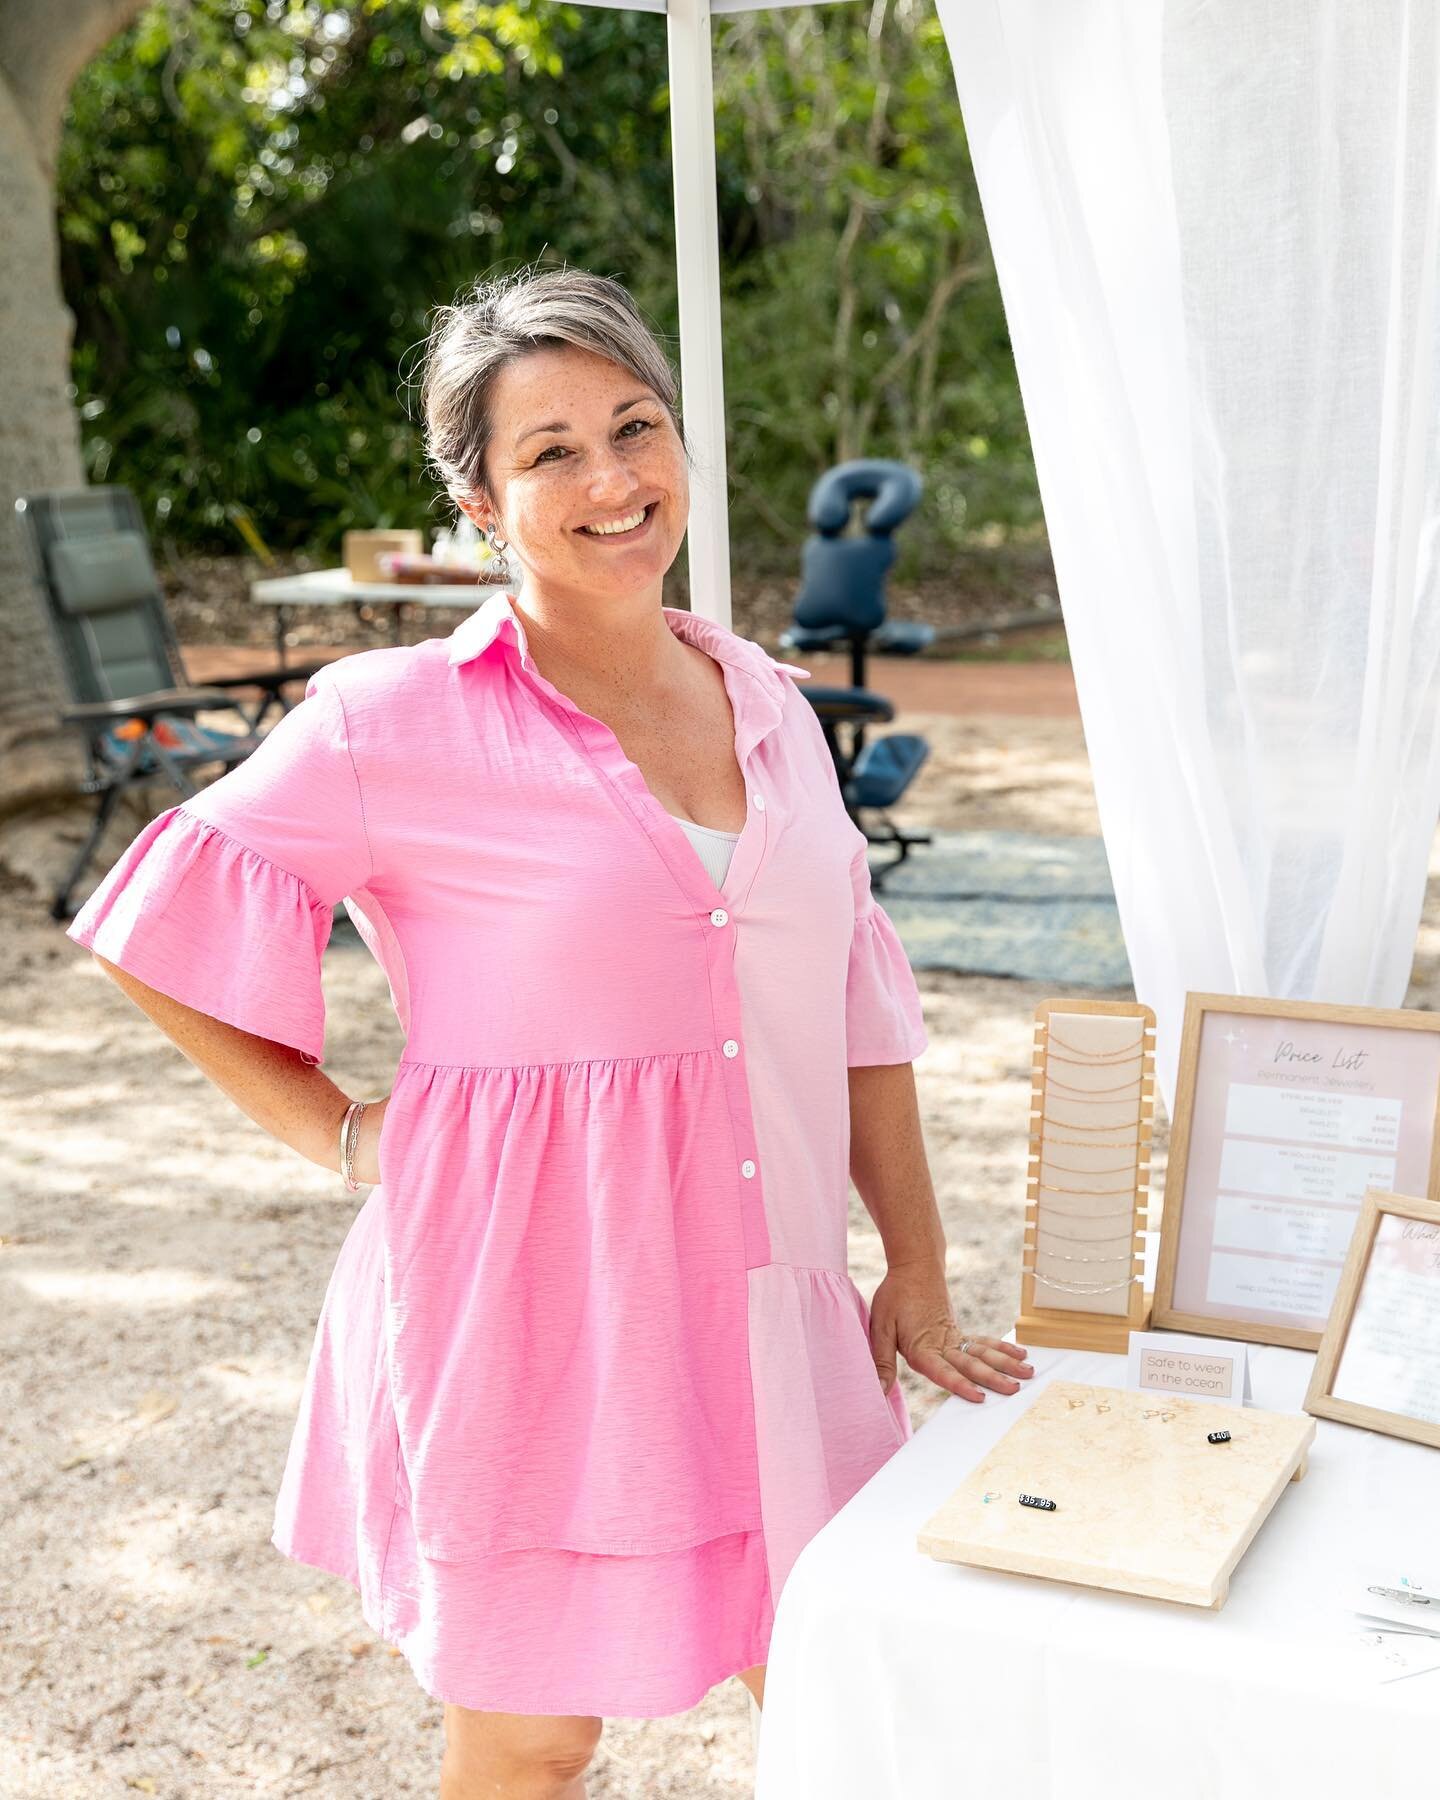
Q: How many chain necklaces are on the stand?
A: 13